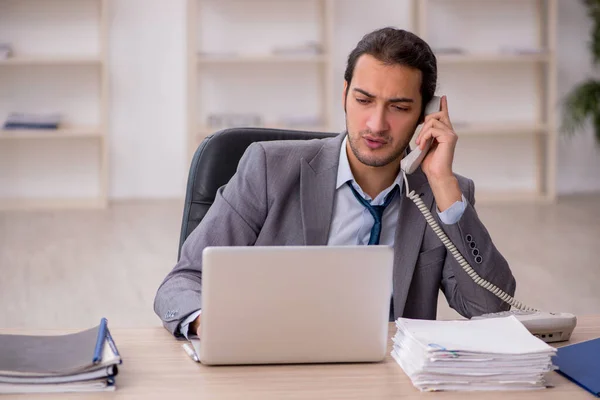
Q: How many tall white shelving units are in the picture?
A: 3